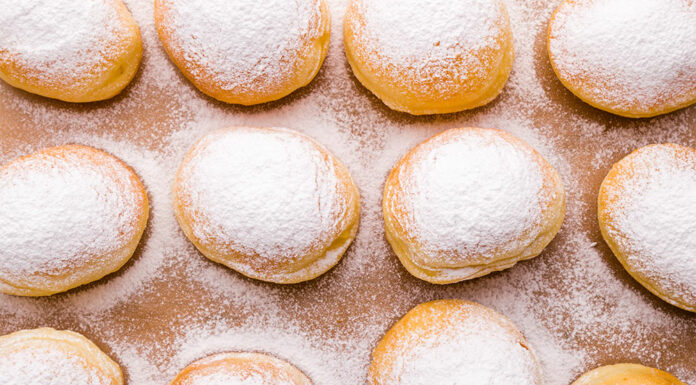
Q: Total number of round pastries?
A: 12